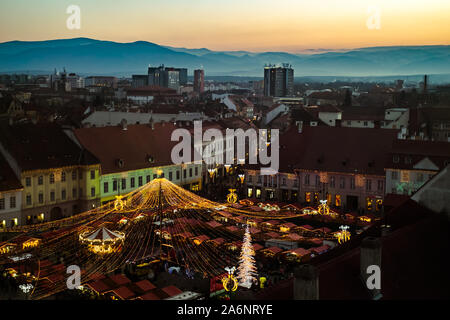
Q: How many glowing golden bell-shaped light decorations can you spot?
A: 5